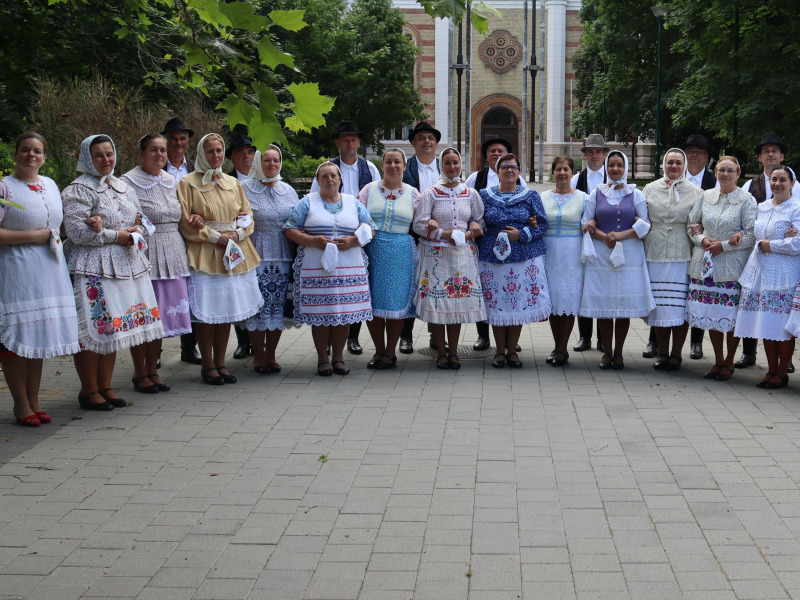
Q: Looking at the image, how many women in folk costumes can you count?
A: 14